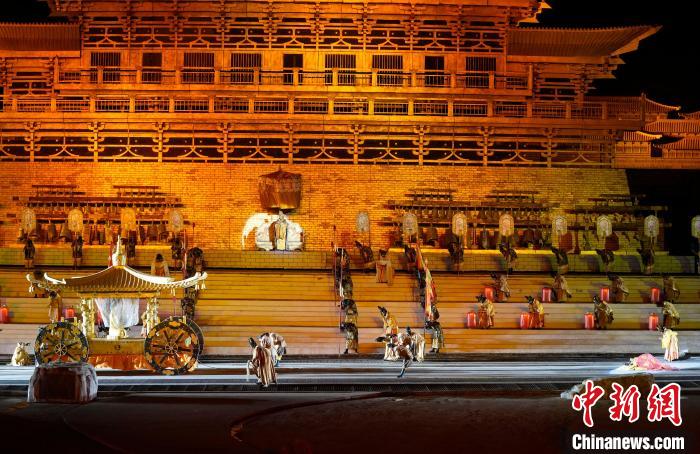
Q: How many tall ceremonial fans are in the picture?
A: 12